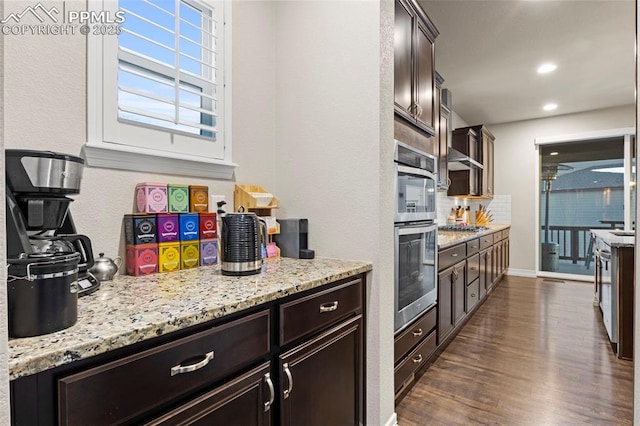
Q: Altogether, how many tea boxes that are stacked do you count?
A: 11